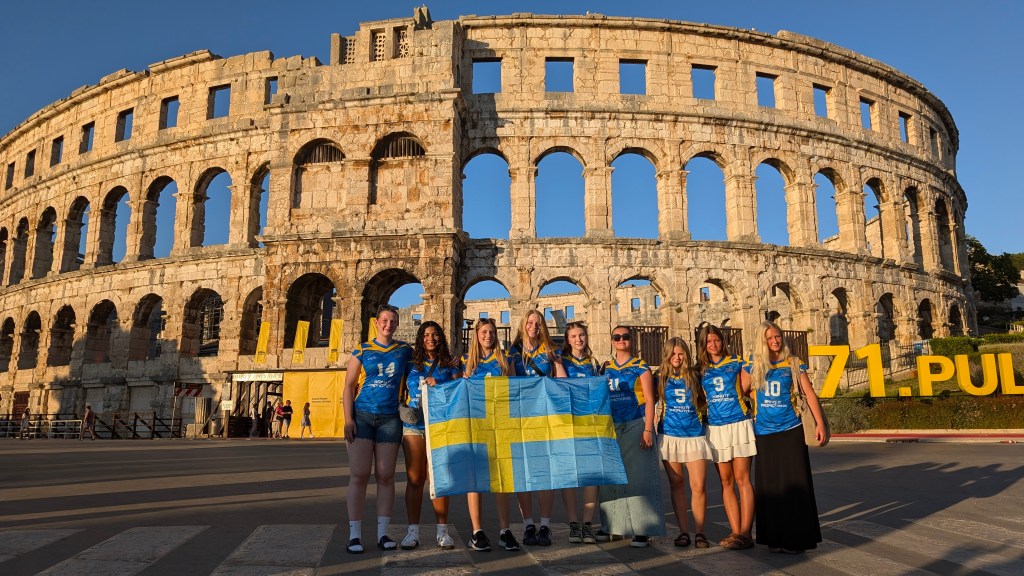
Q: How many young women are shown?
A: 9